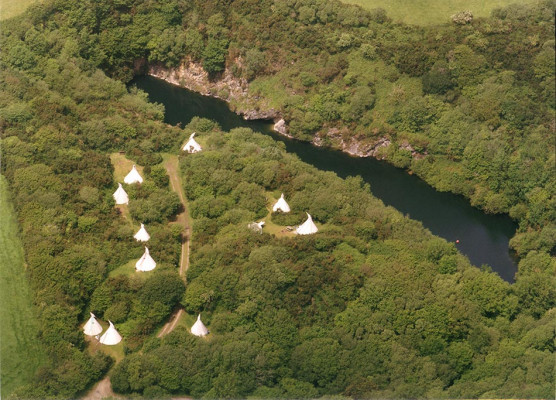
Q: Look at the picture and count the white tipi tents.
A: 10